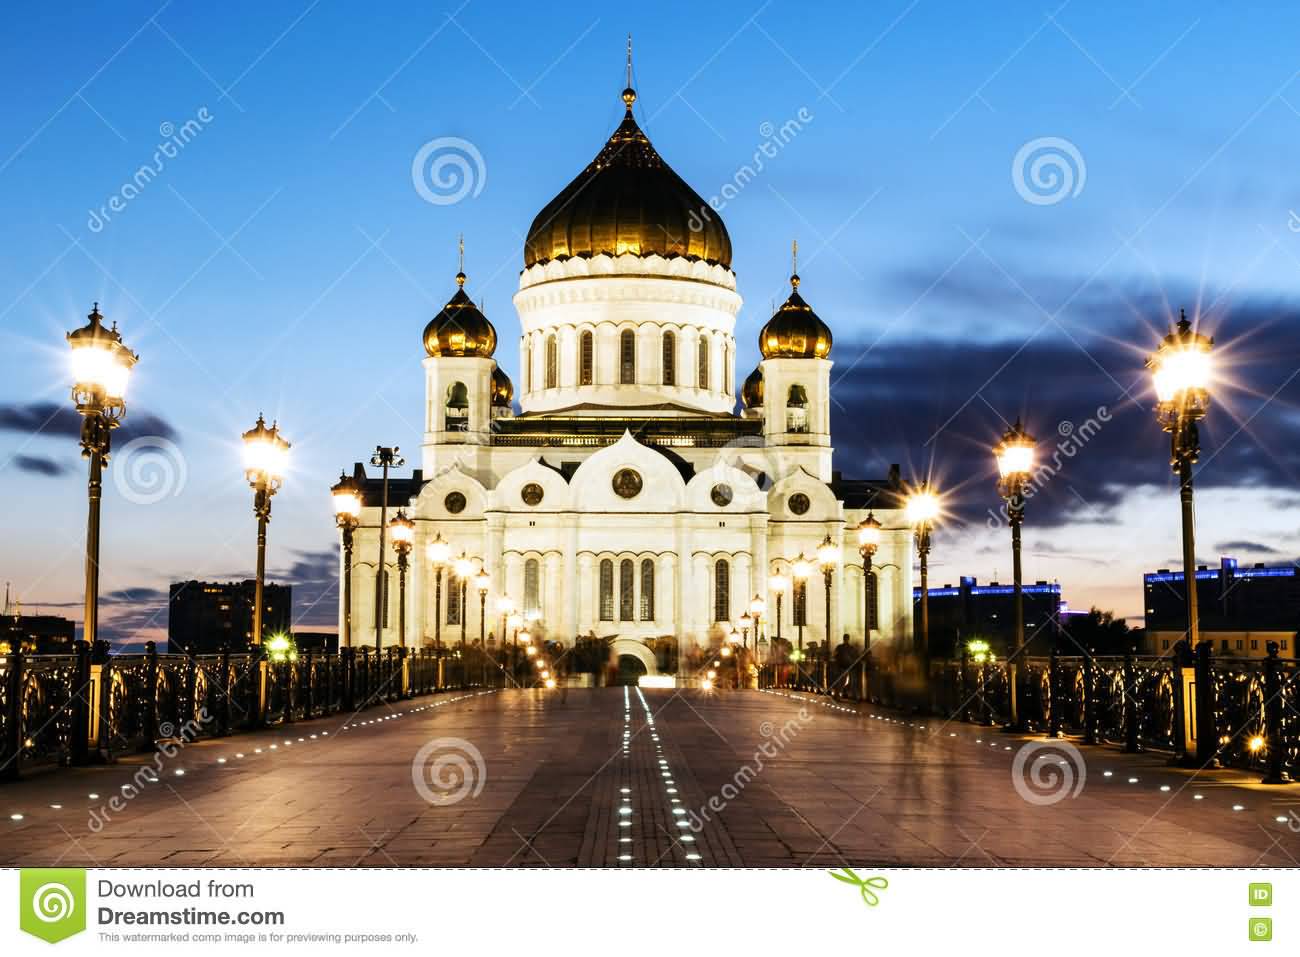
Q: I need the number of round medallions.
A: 5